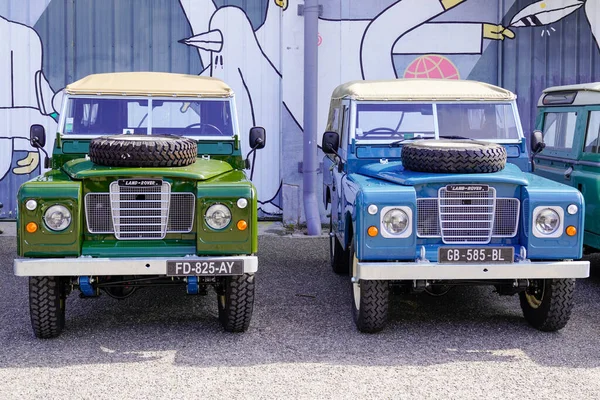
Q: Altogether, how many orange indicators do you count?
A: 4